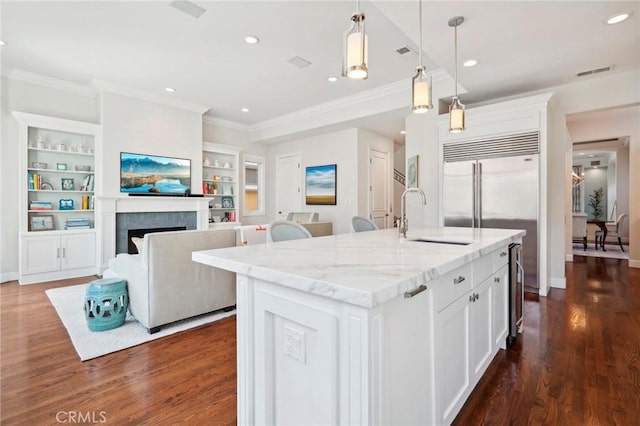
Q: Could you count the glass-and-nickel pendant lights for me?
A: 3